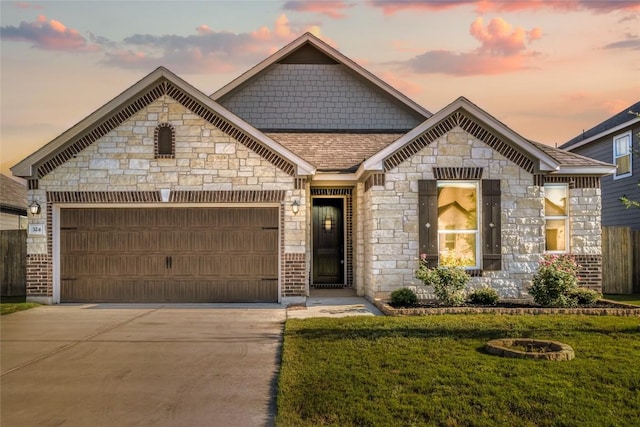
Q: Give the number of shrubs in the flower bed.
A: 5